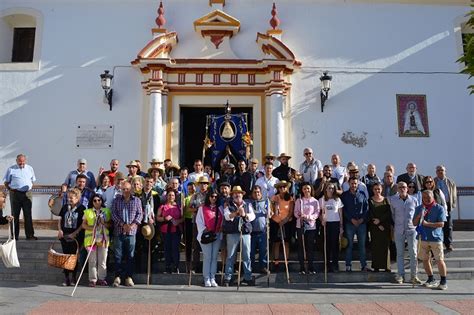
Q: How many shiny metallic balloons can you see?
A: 0